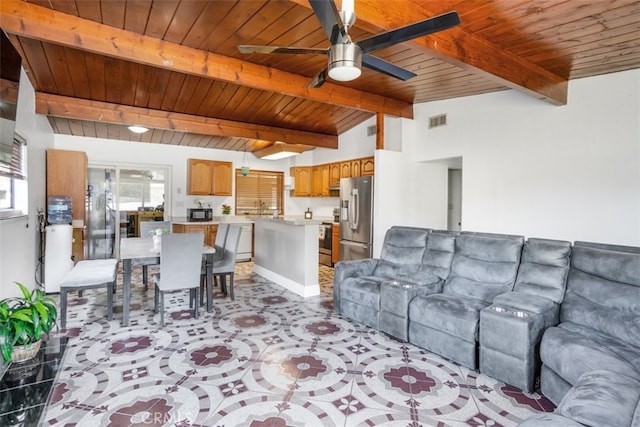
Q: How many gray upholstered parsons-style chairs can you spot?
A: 4